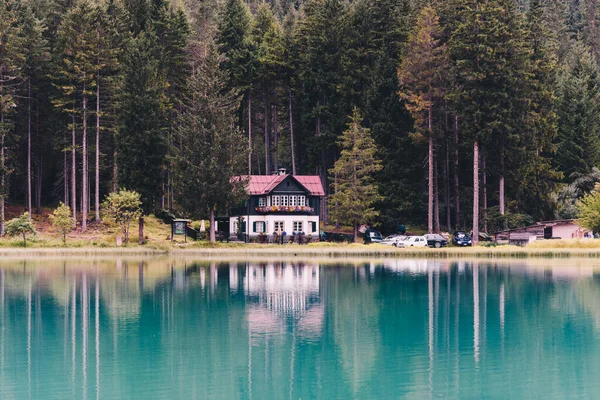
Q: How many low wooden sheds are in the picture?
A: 1